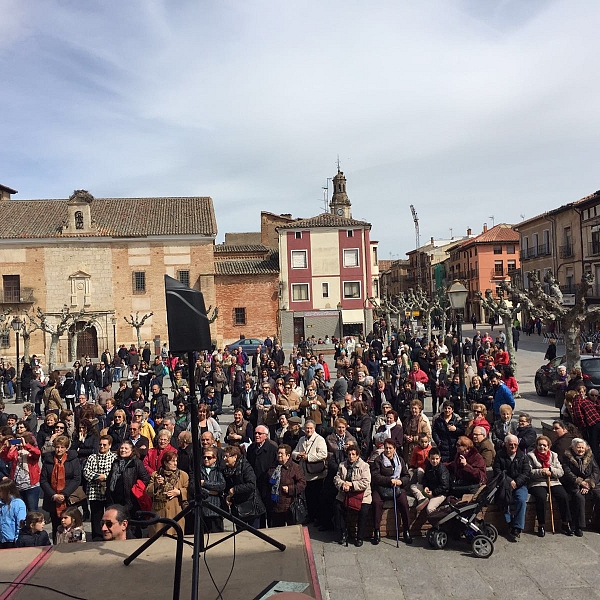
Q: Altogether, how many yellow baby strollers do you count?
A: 0